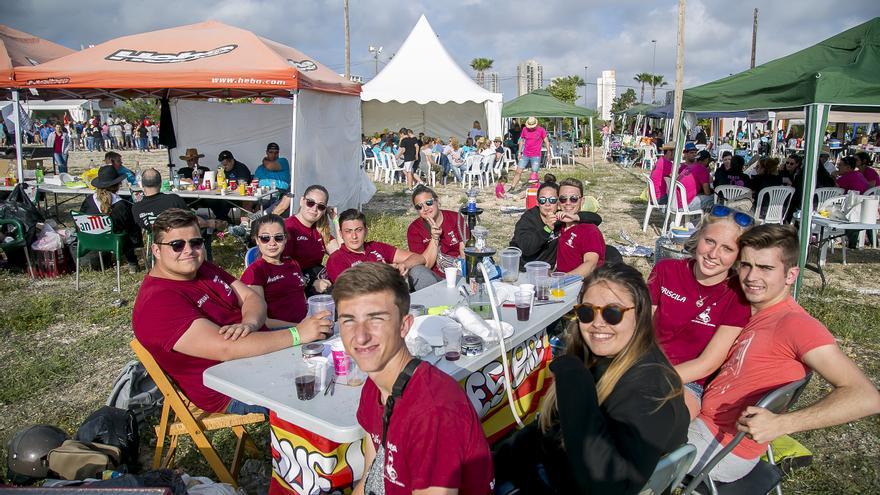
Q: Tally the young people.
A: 11